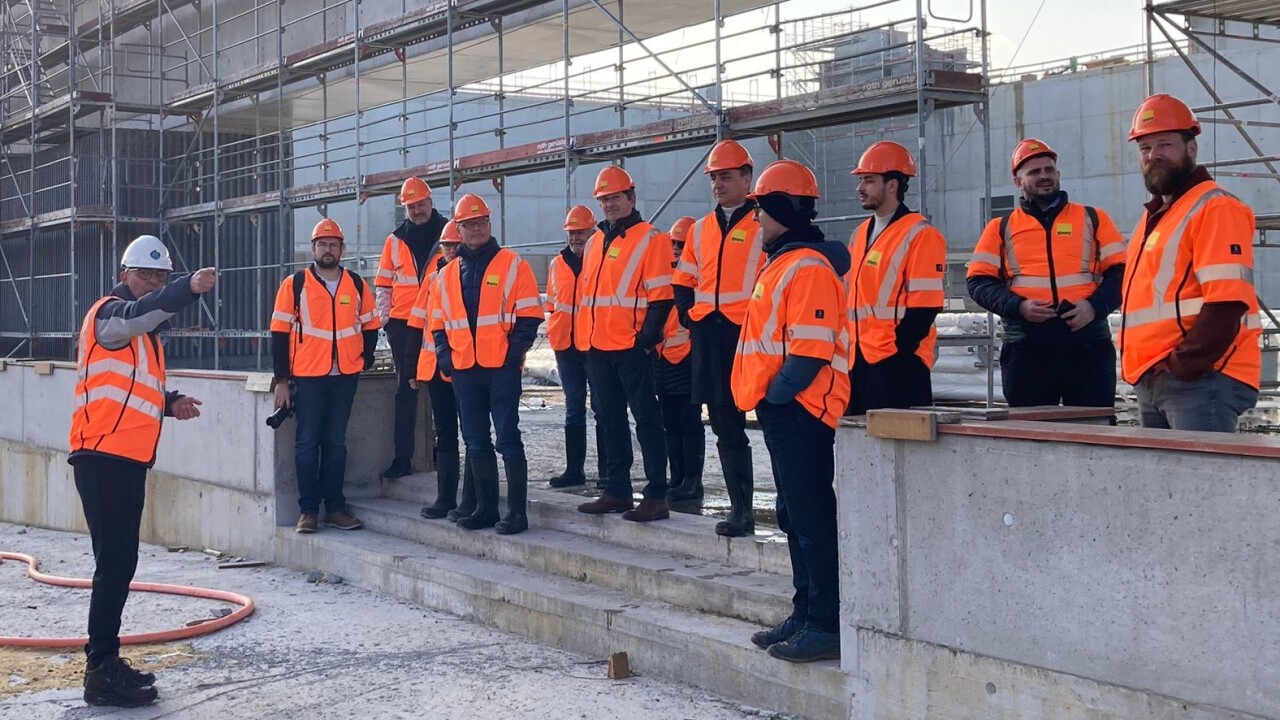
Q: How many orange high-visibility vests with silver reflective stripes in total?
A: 13